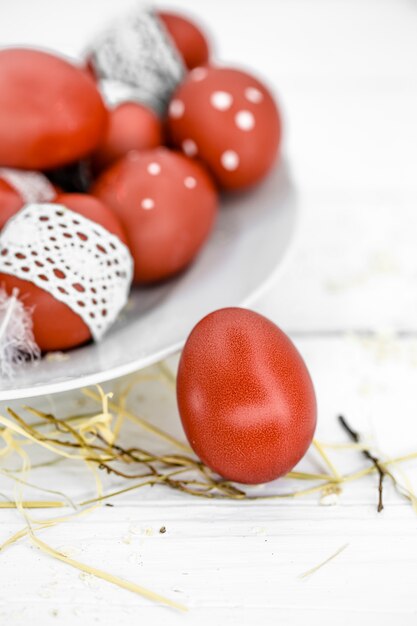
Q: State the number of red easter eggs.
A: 8